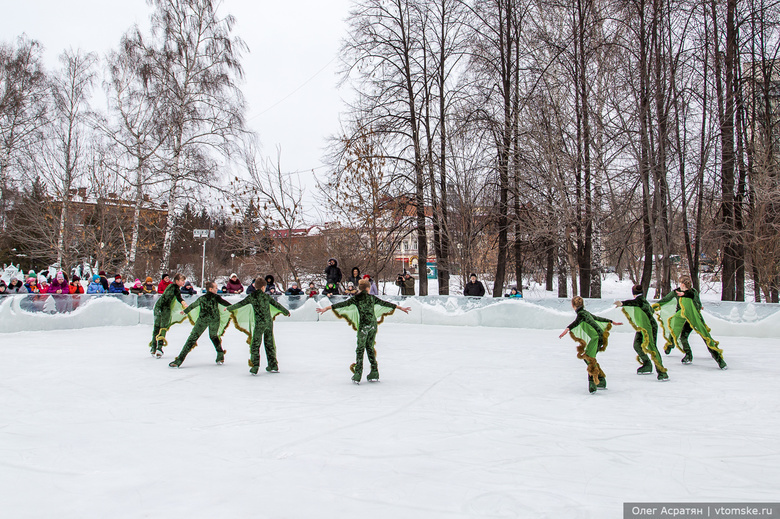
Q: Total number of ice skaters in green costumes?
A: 8